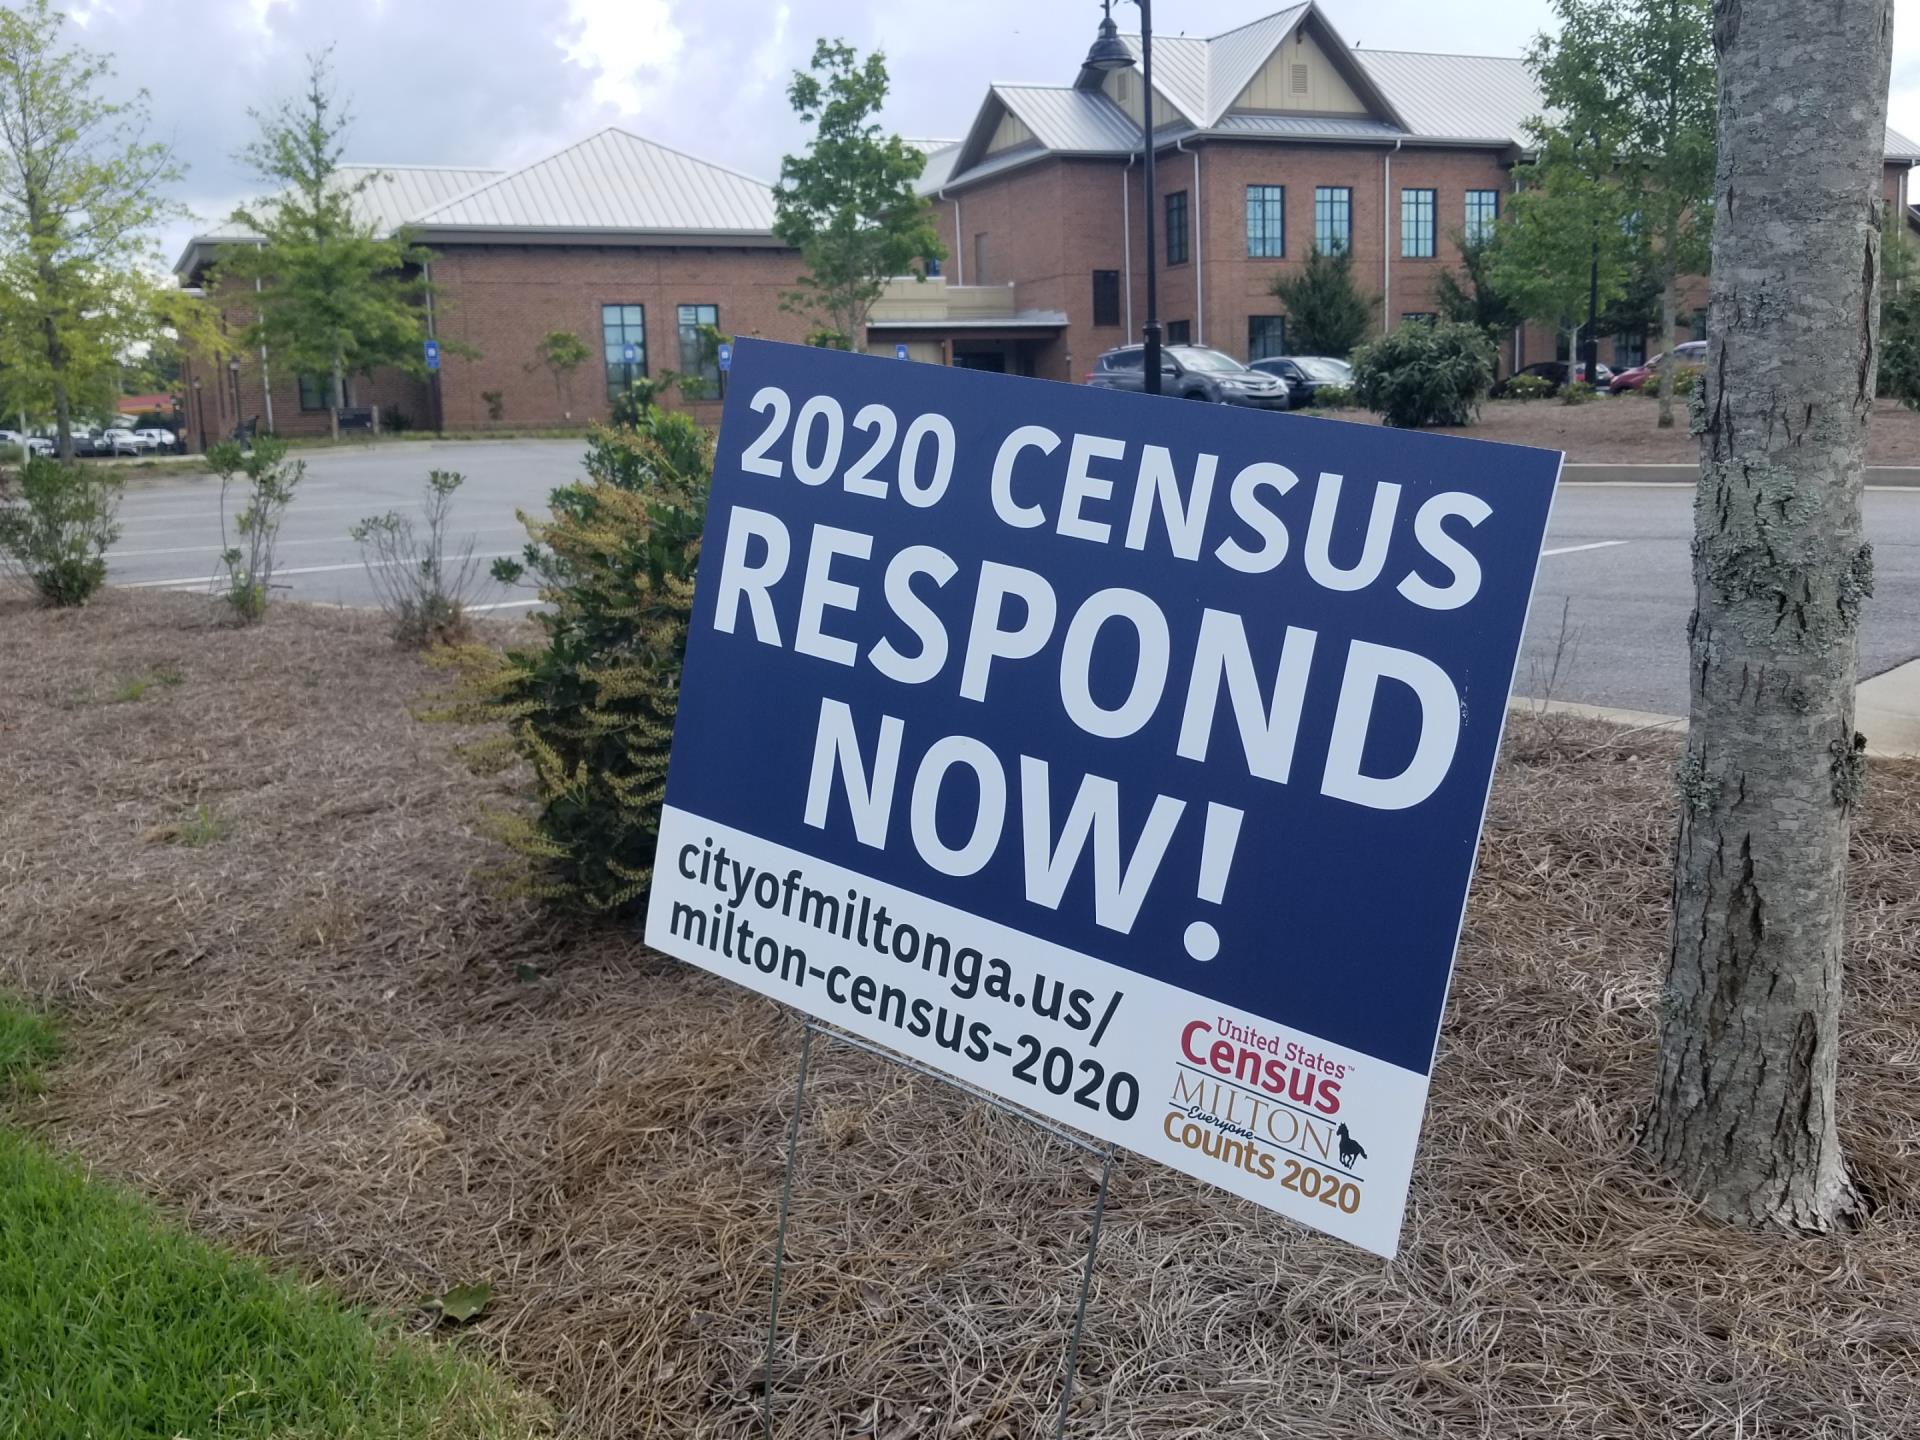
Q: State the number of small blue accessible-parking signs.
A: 4